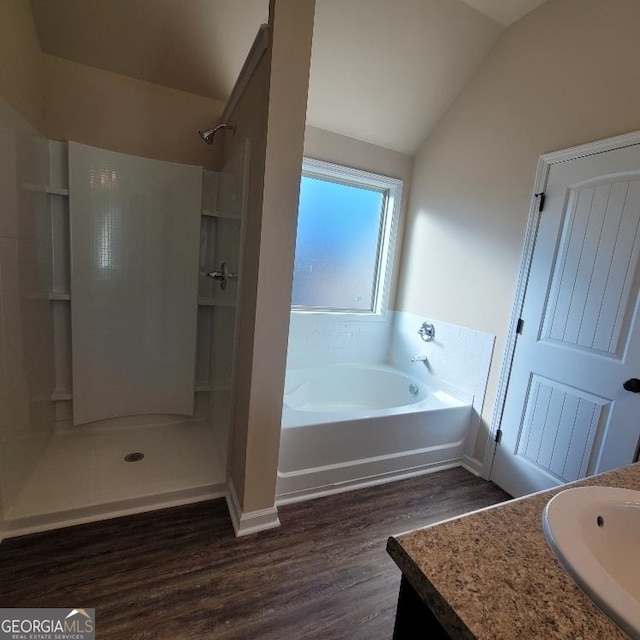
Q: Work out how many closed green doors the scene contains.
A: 0